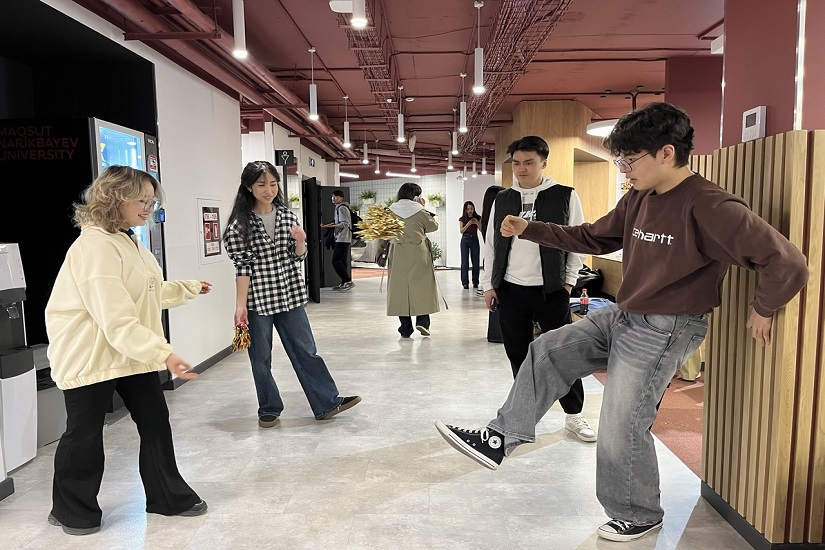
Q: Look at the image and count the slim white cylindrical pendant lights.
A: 15